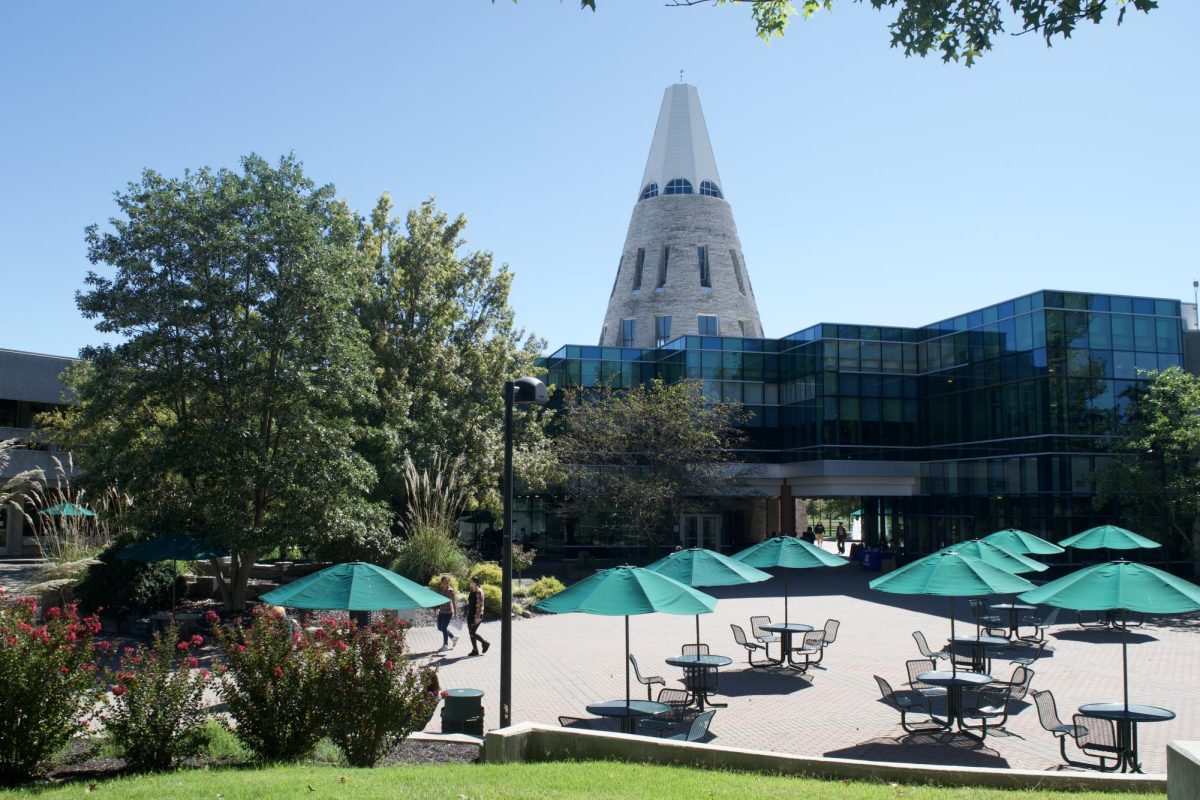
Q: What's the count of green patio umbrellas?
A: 11